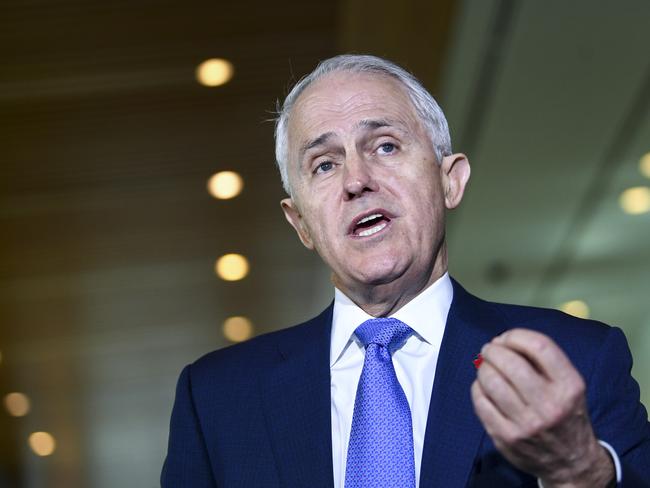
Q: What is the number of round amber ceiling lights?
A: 9